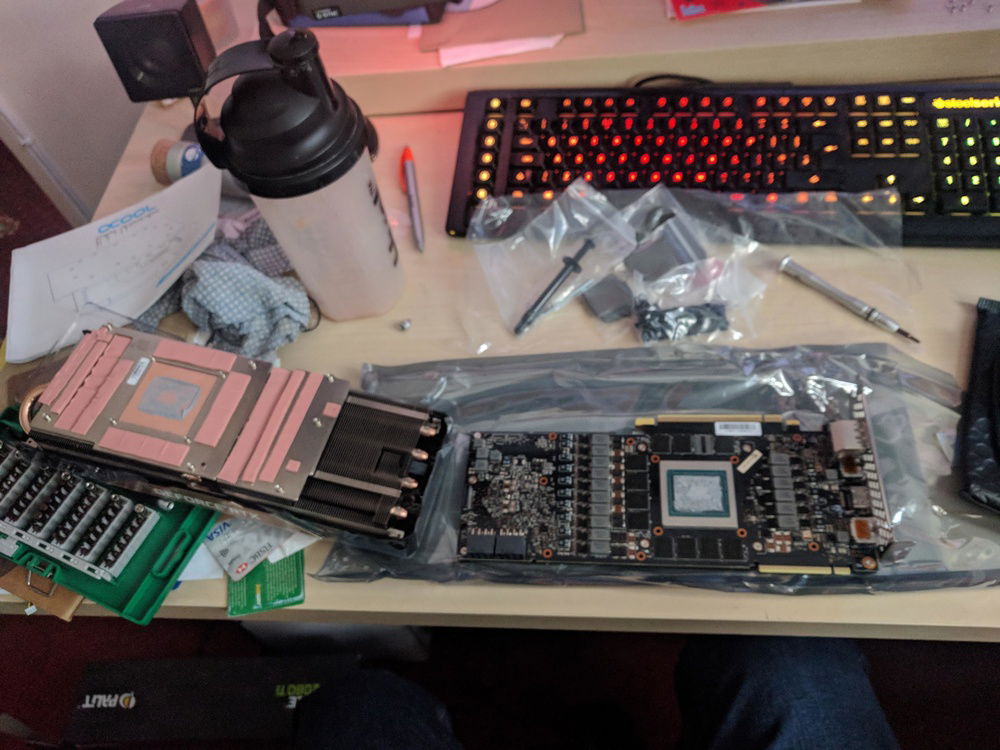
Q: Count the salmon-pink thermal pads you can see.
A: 12